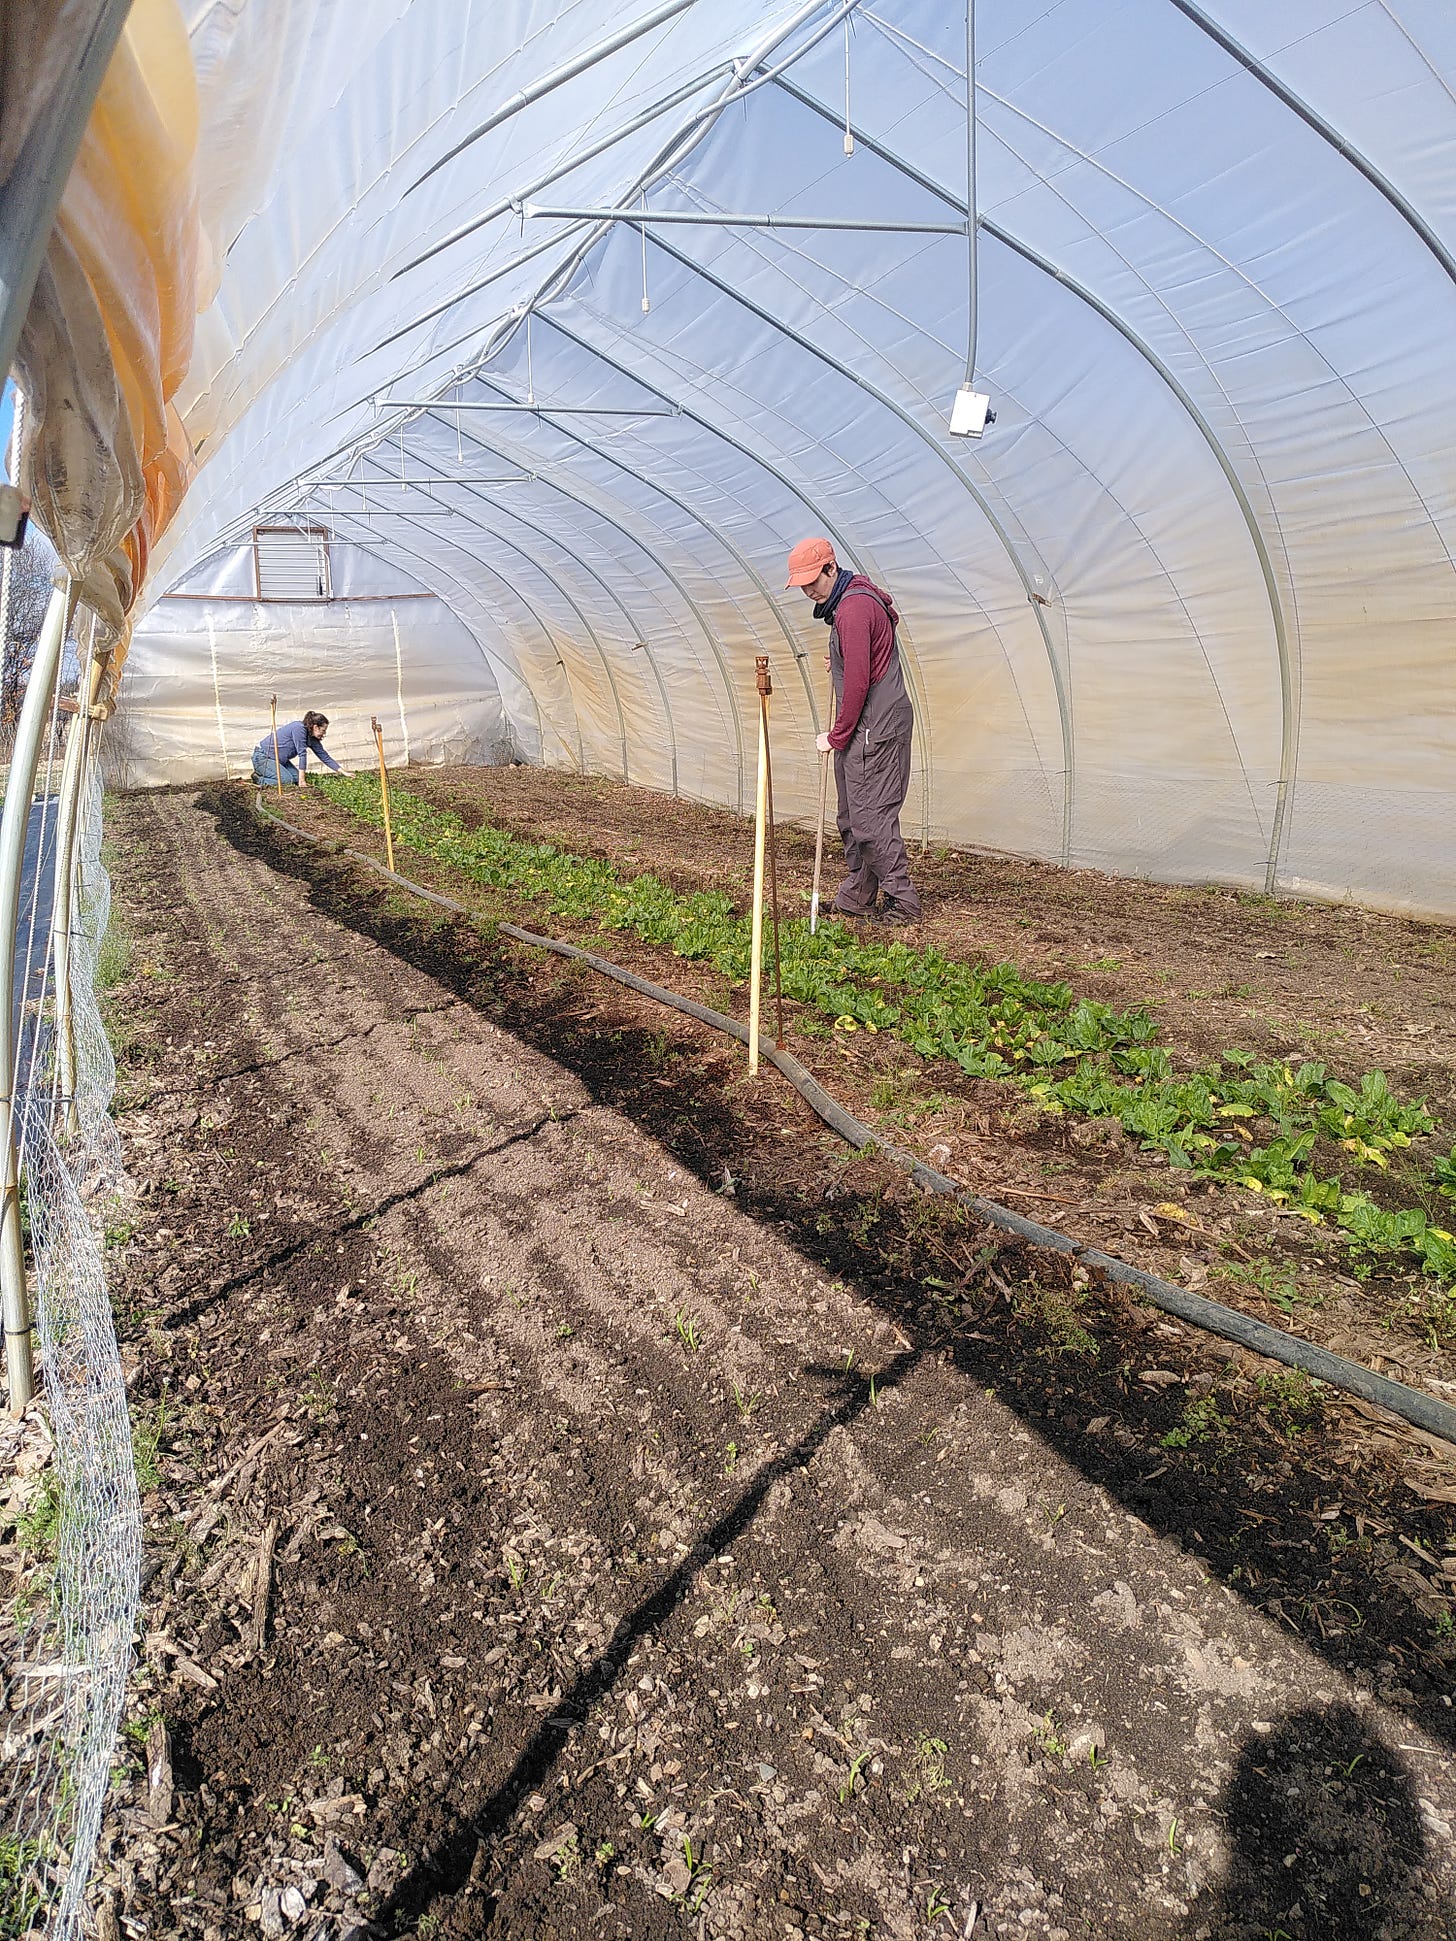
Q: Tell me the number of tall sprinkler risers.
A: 3